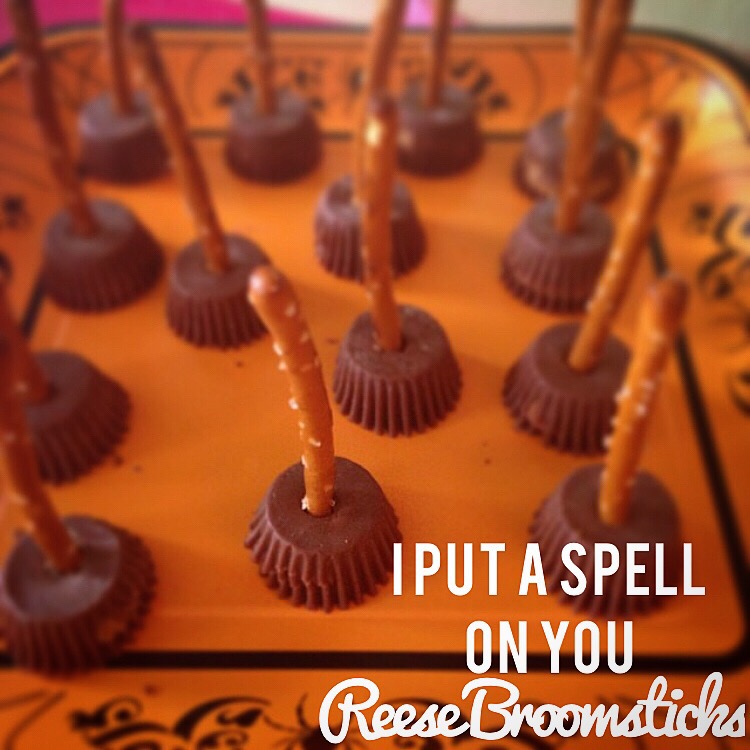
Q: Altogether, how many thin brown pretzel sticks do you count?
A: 14